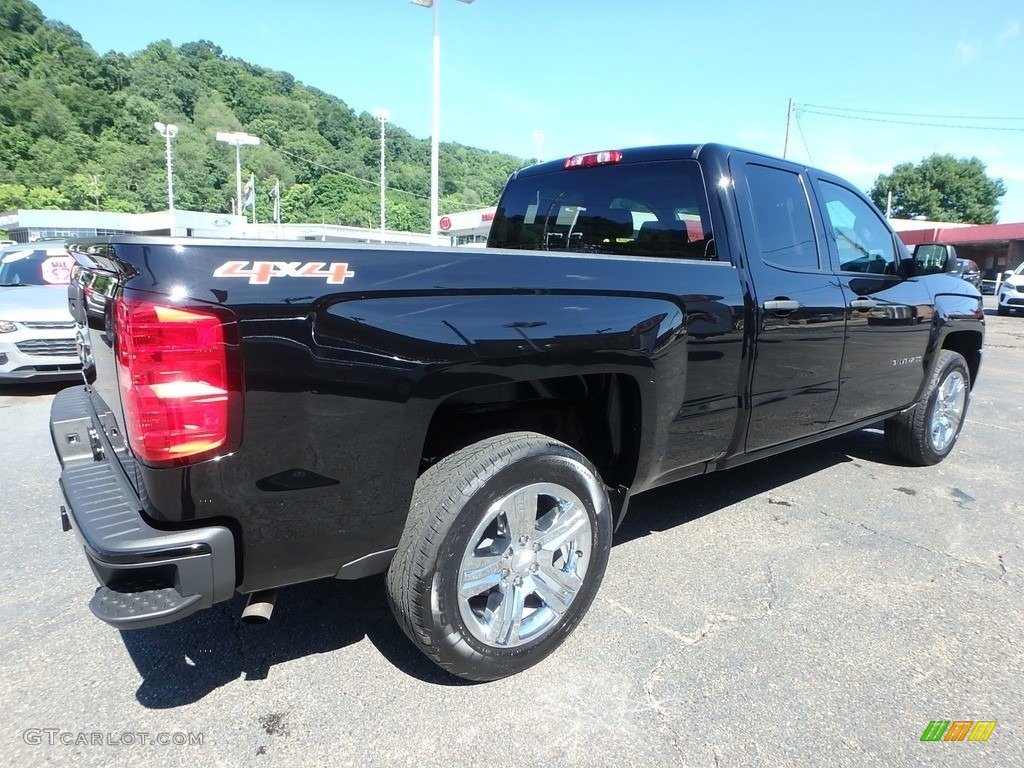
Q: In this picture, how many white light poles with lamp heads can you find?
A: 5